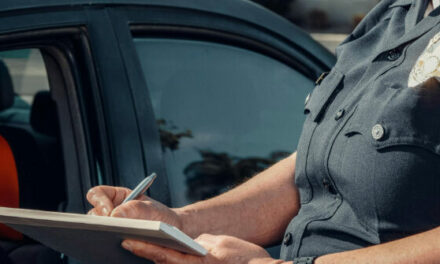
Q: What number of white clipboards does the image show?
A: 1